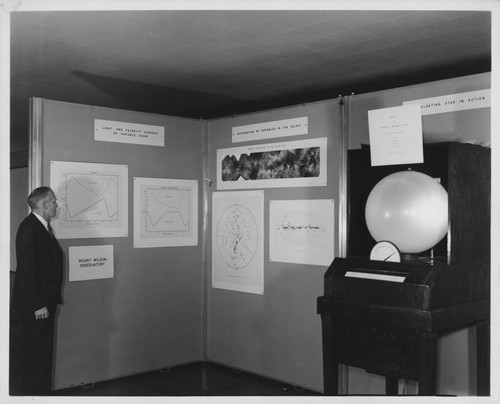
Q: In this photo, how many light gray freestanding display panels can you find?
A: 3